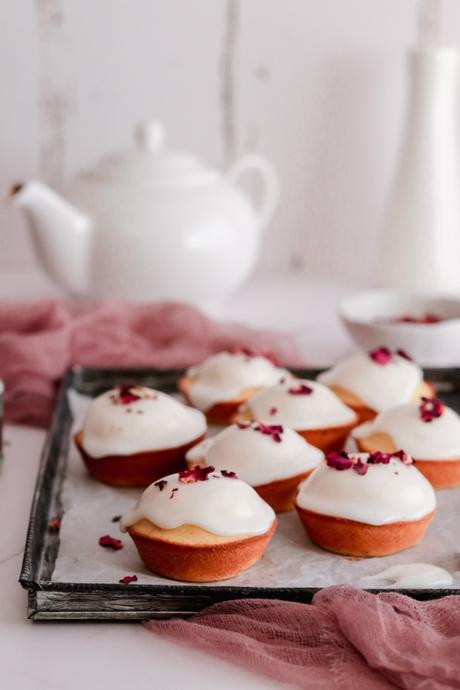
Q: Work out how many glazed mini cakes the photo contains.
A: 8